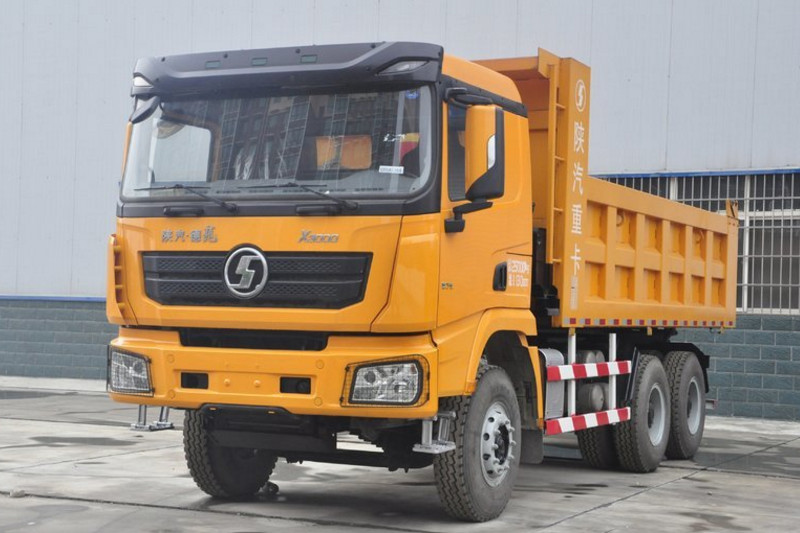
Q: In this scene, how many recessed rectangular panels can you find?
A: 12